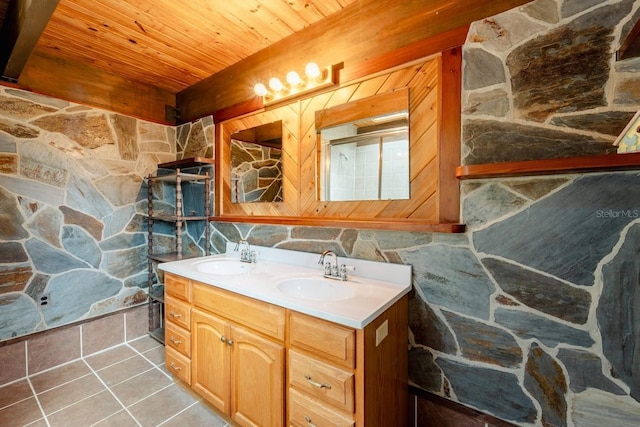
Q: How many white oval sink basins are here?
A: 2